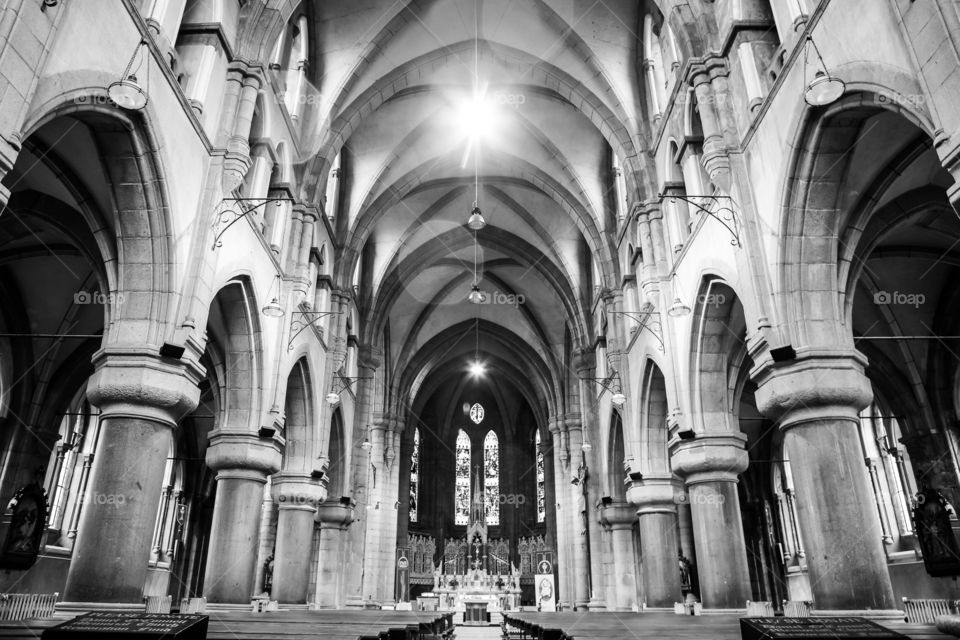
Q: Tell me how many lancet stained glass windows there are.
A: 4